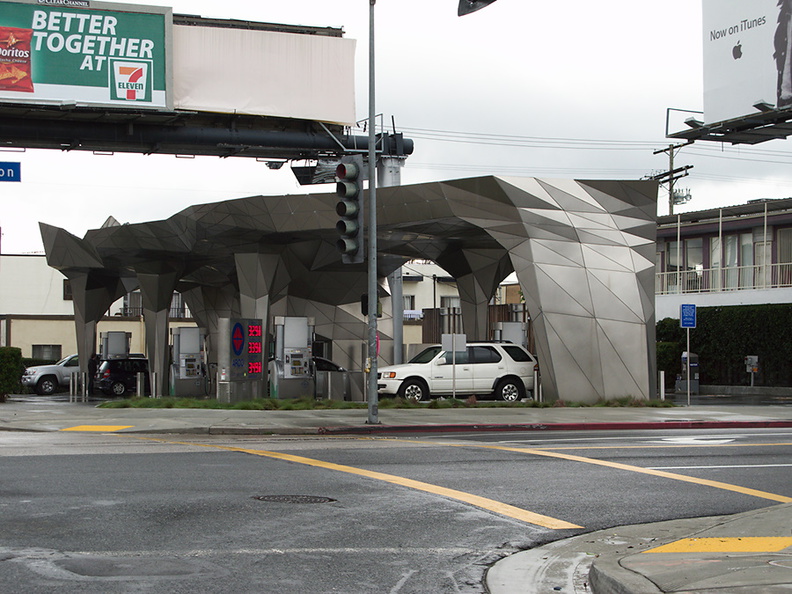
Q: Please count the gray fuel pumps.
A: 4